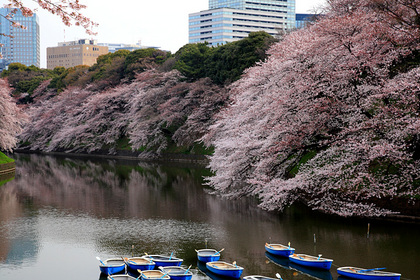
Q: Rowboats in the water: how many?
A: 12